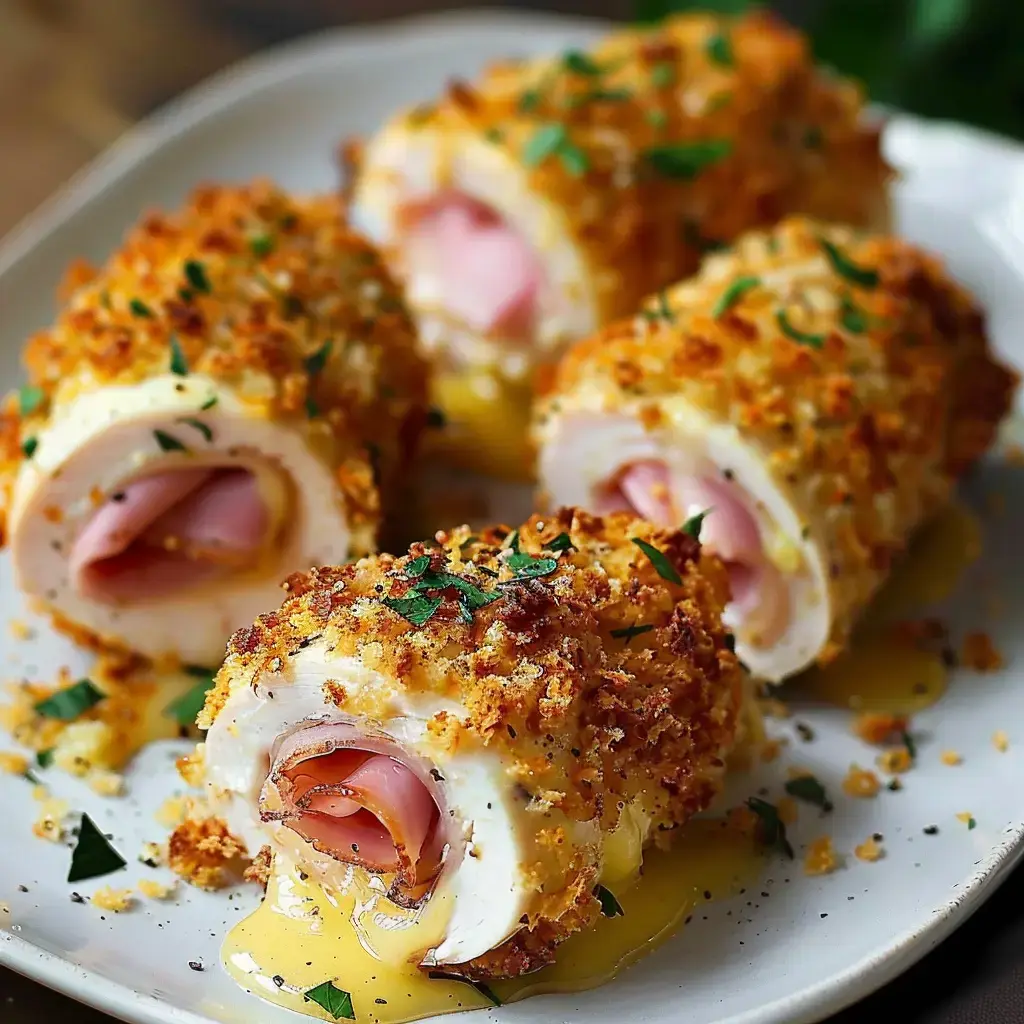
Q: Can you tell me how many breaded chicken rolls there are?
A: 4